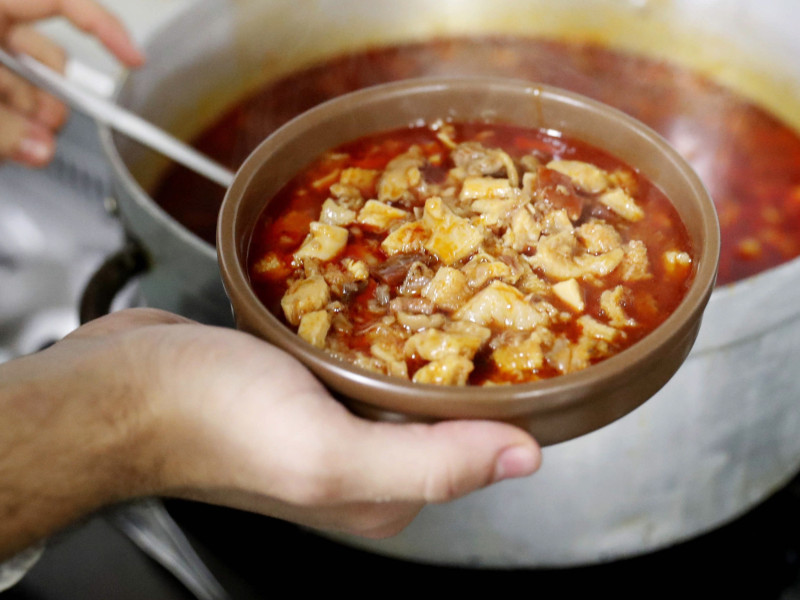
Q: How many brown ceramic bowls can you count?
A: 1